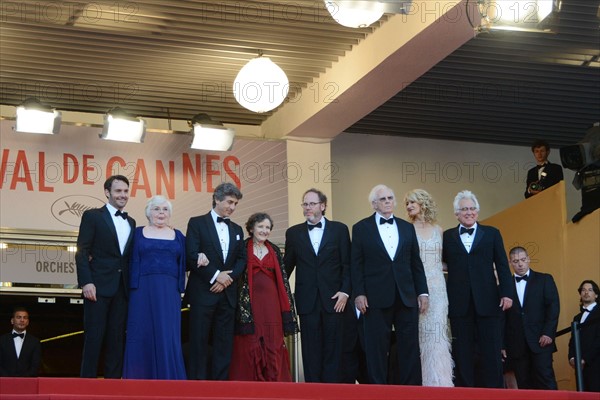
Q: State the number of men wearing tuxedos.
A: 9